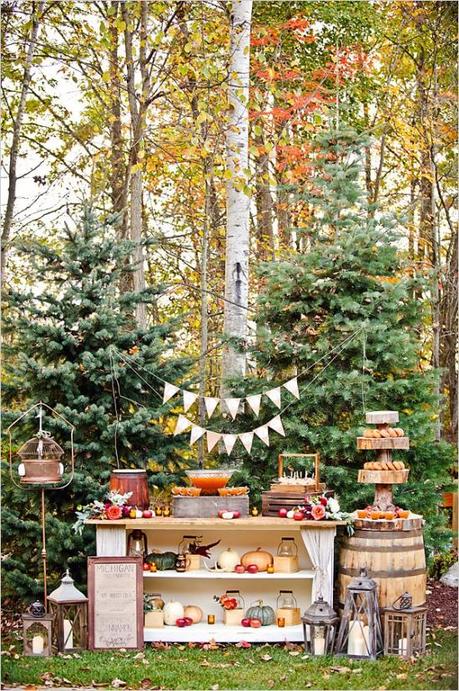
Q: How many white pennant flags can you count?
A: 14